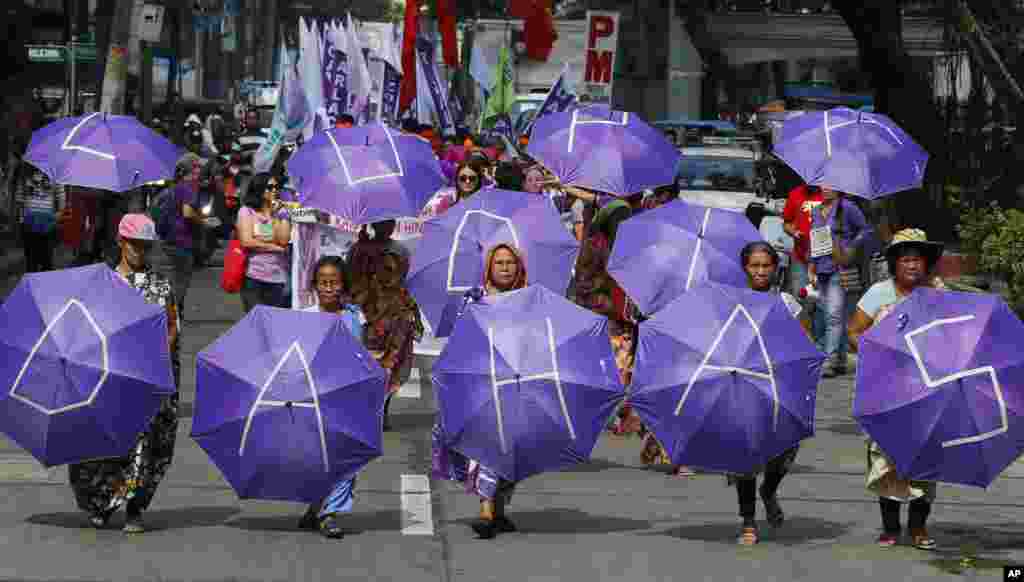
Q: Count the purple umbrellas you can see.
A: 11